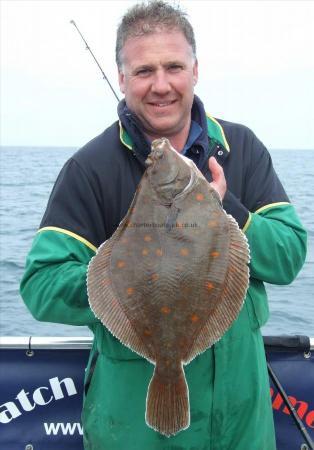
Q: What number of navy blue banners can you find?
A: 1